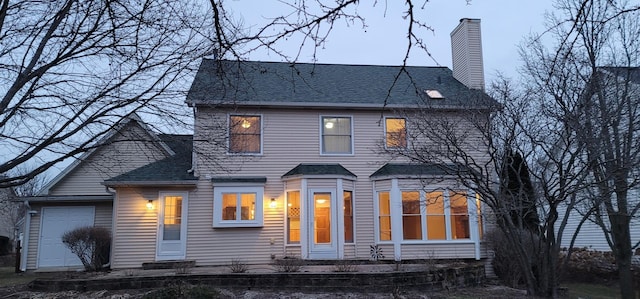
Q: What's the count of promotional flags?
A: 0